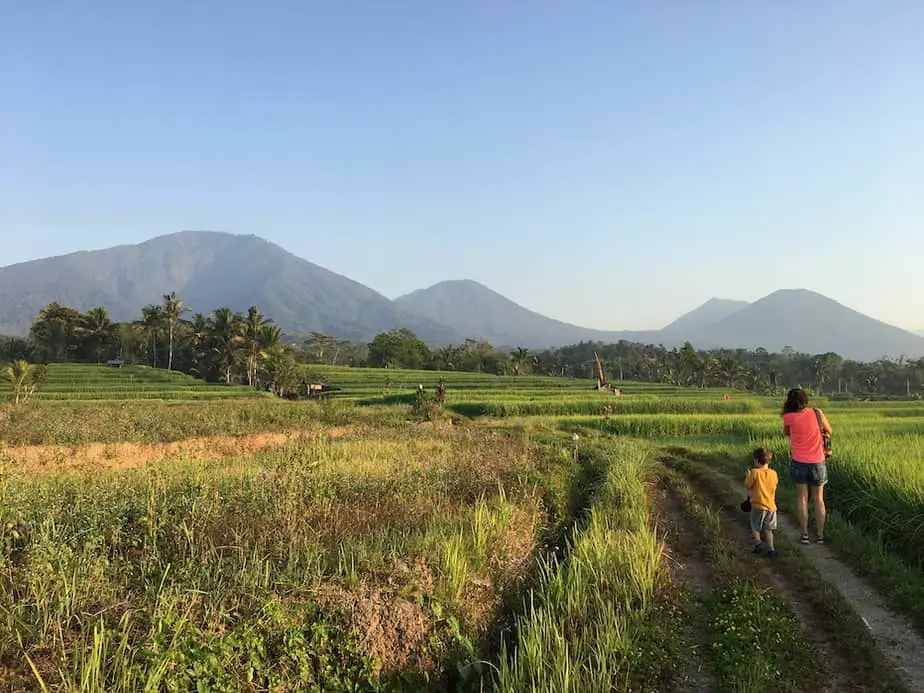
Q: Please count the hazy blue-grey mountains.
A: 4